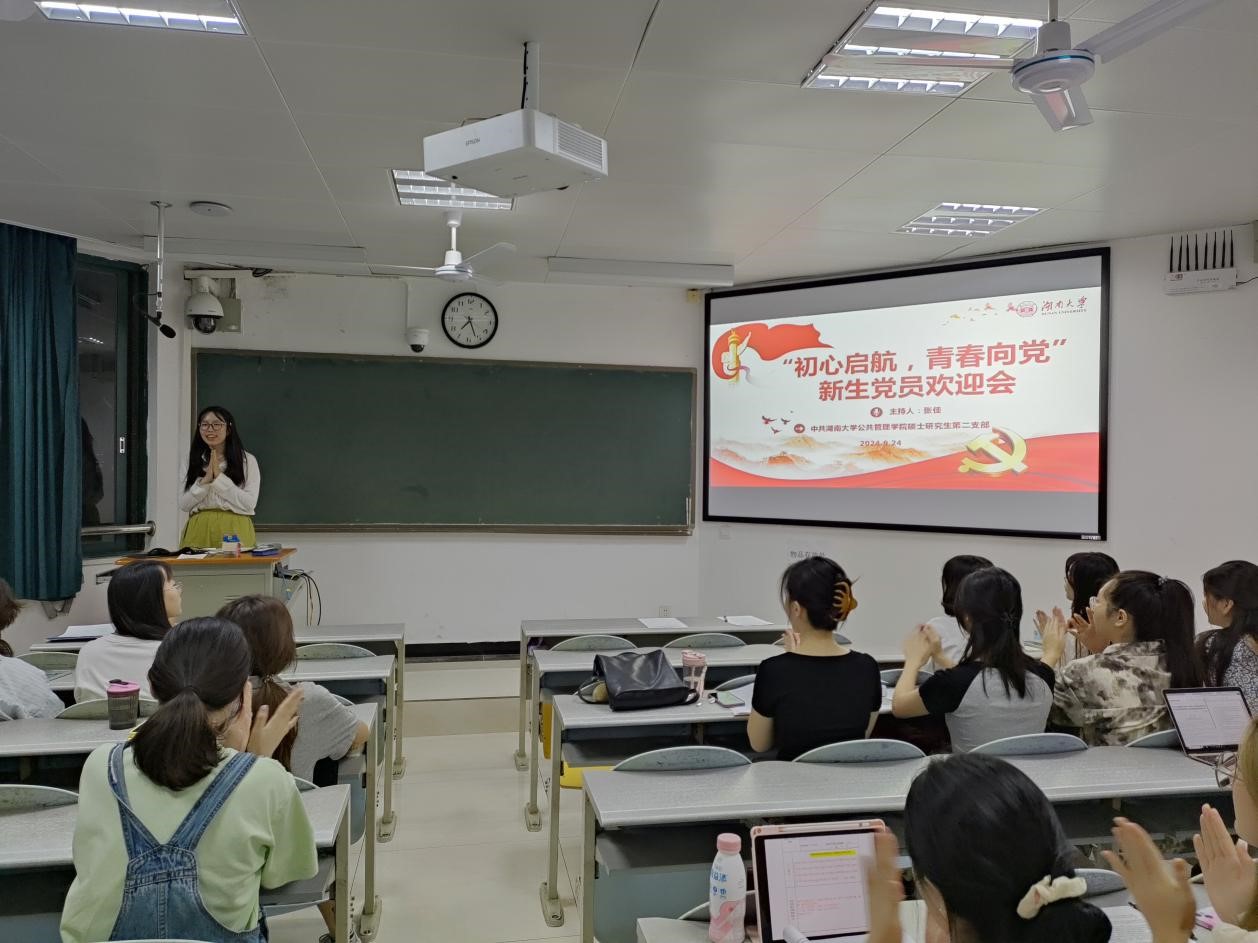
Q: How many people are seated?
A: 12